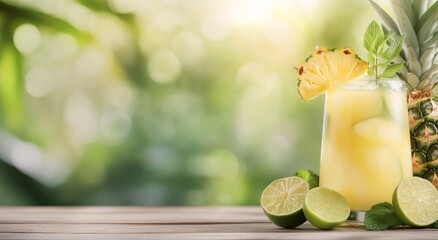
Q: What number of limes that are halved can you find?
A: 3